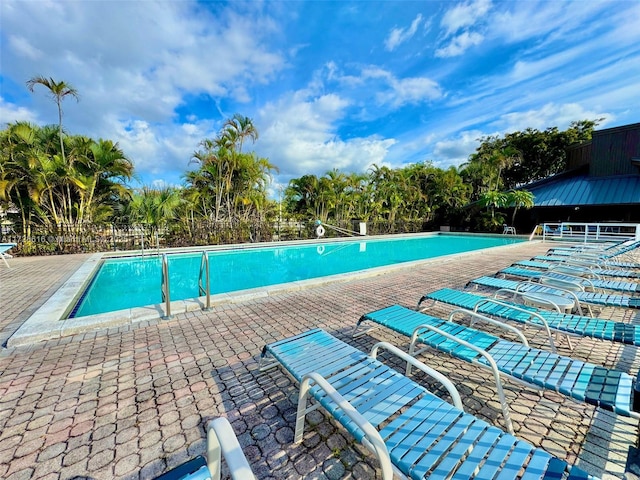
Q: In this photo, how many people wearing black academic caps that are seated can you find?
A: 0